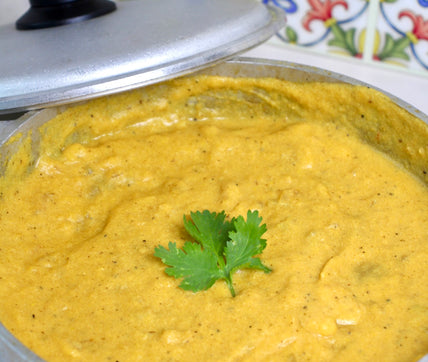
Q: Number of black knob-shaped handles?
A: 1